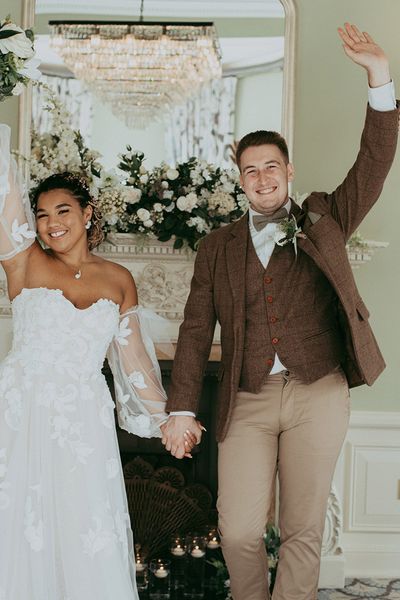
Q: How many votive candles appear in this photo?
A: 5